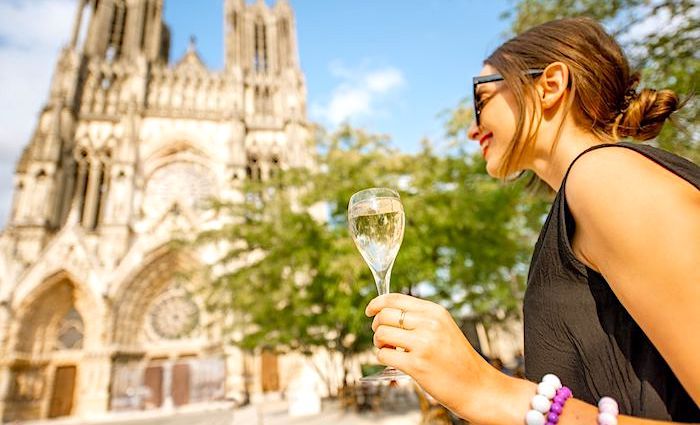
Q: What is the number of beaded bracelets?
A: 3